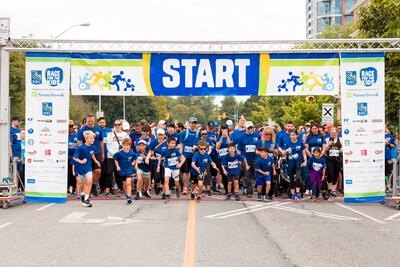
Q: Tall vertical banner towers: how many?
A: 2